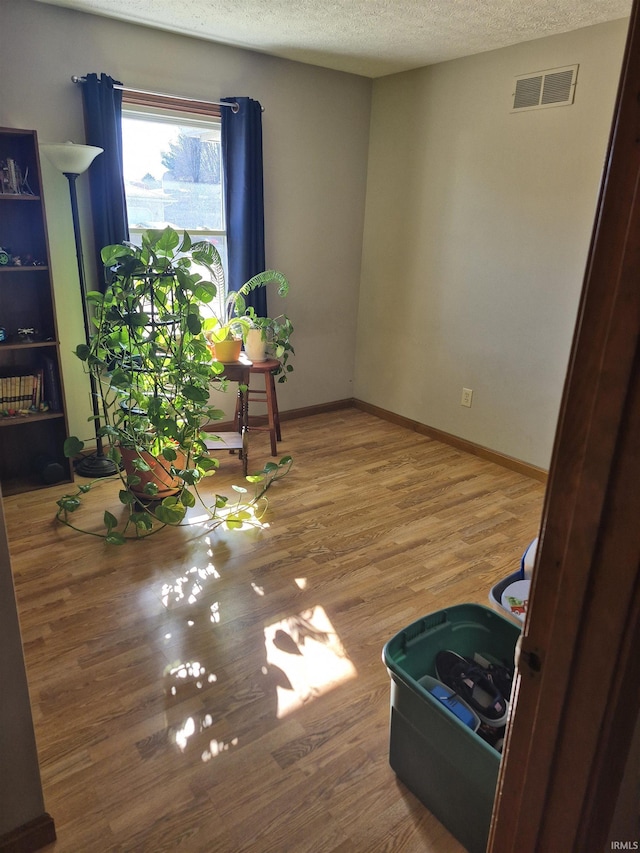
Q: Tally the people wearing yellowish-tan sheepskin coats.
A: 0